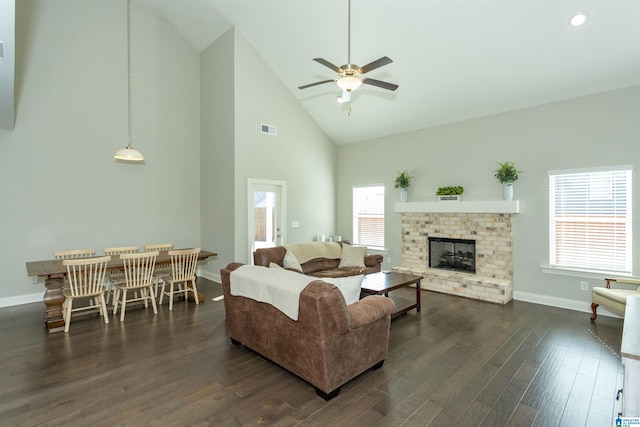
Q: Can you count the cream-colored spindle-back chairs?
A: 6